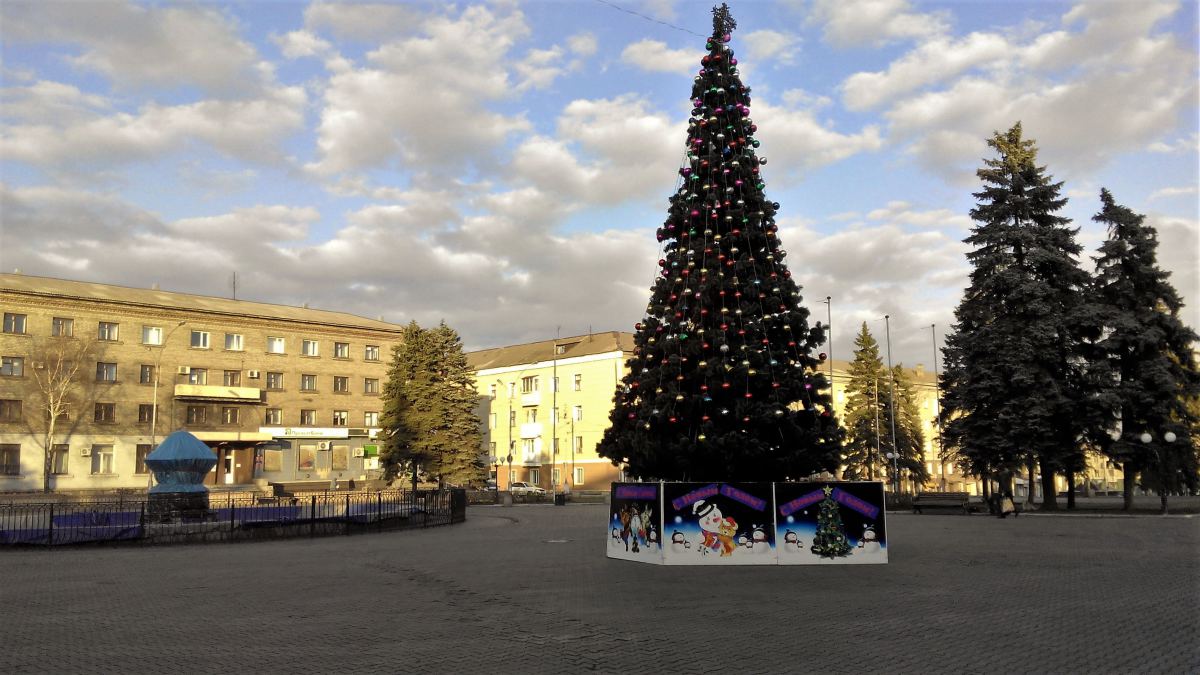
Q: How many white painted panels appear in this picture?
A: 3